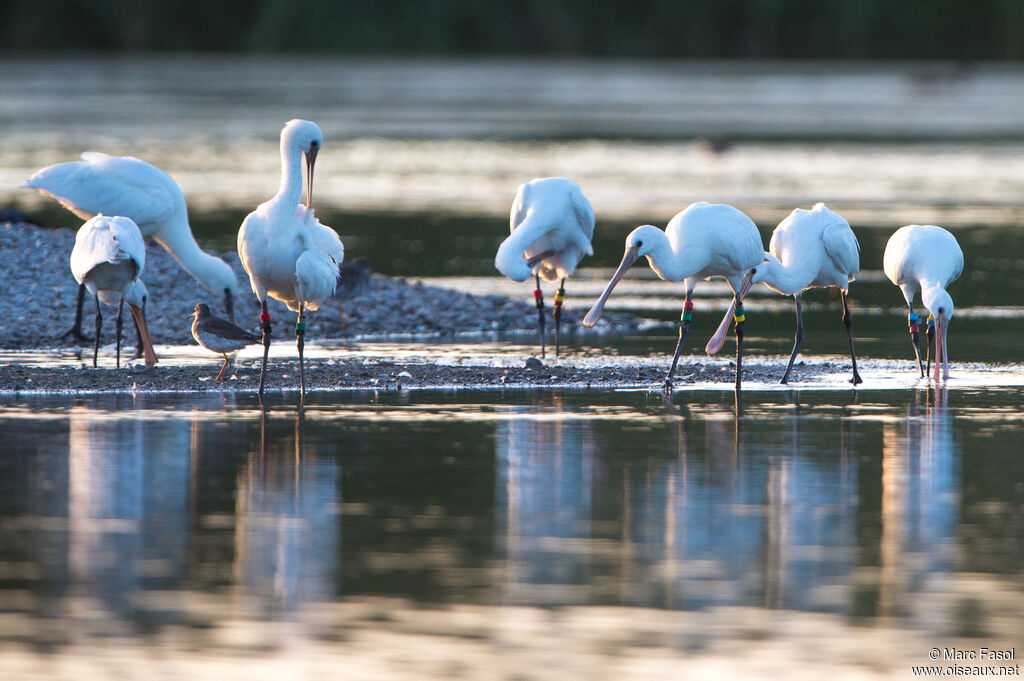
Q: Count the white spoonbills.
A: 7